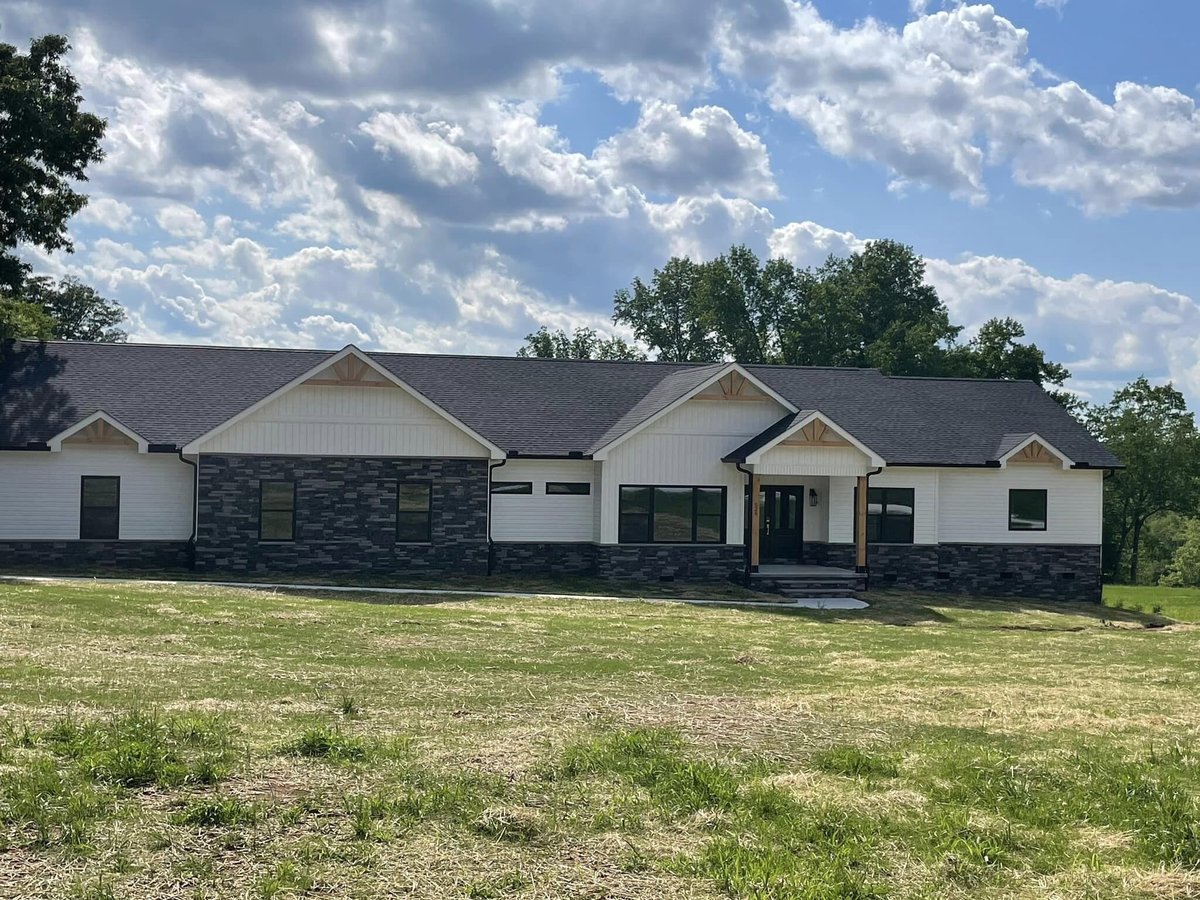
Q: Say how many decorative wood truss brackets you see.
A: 5